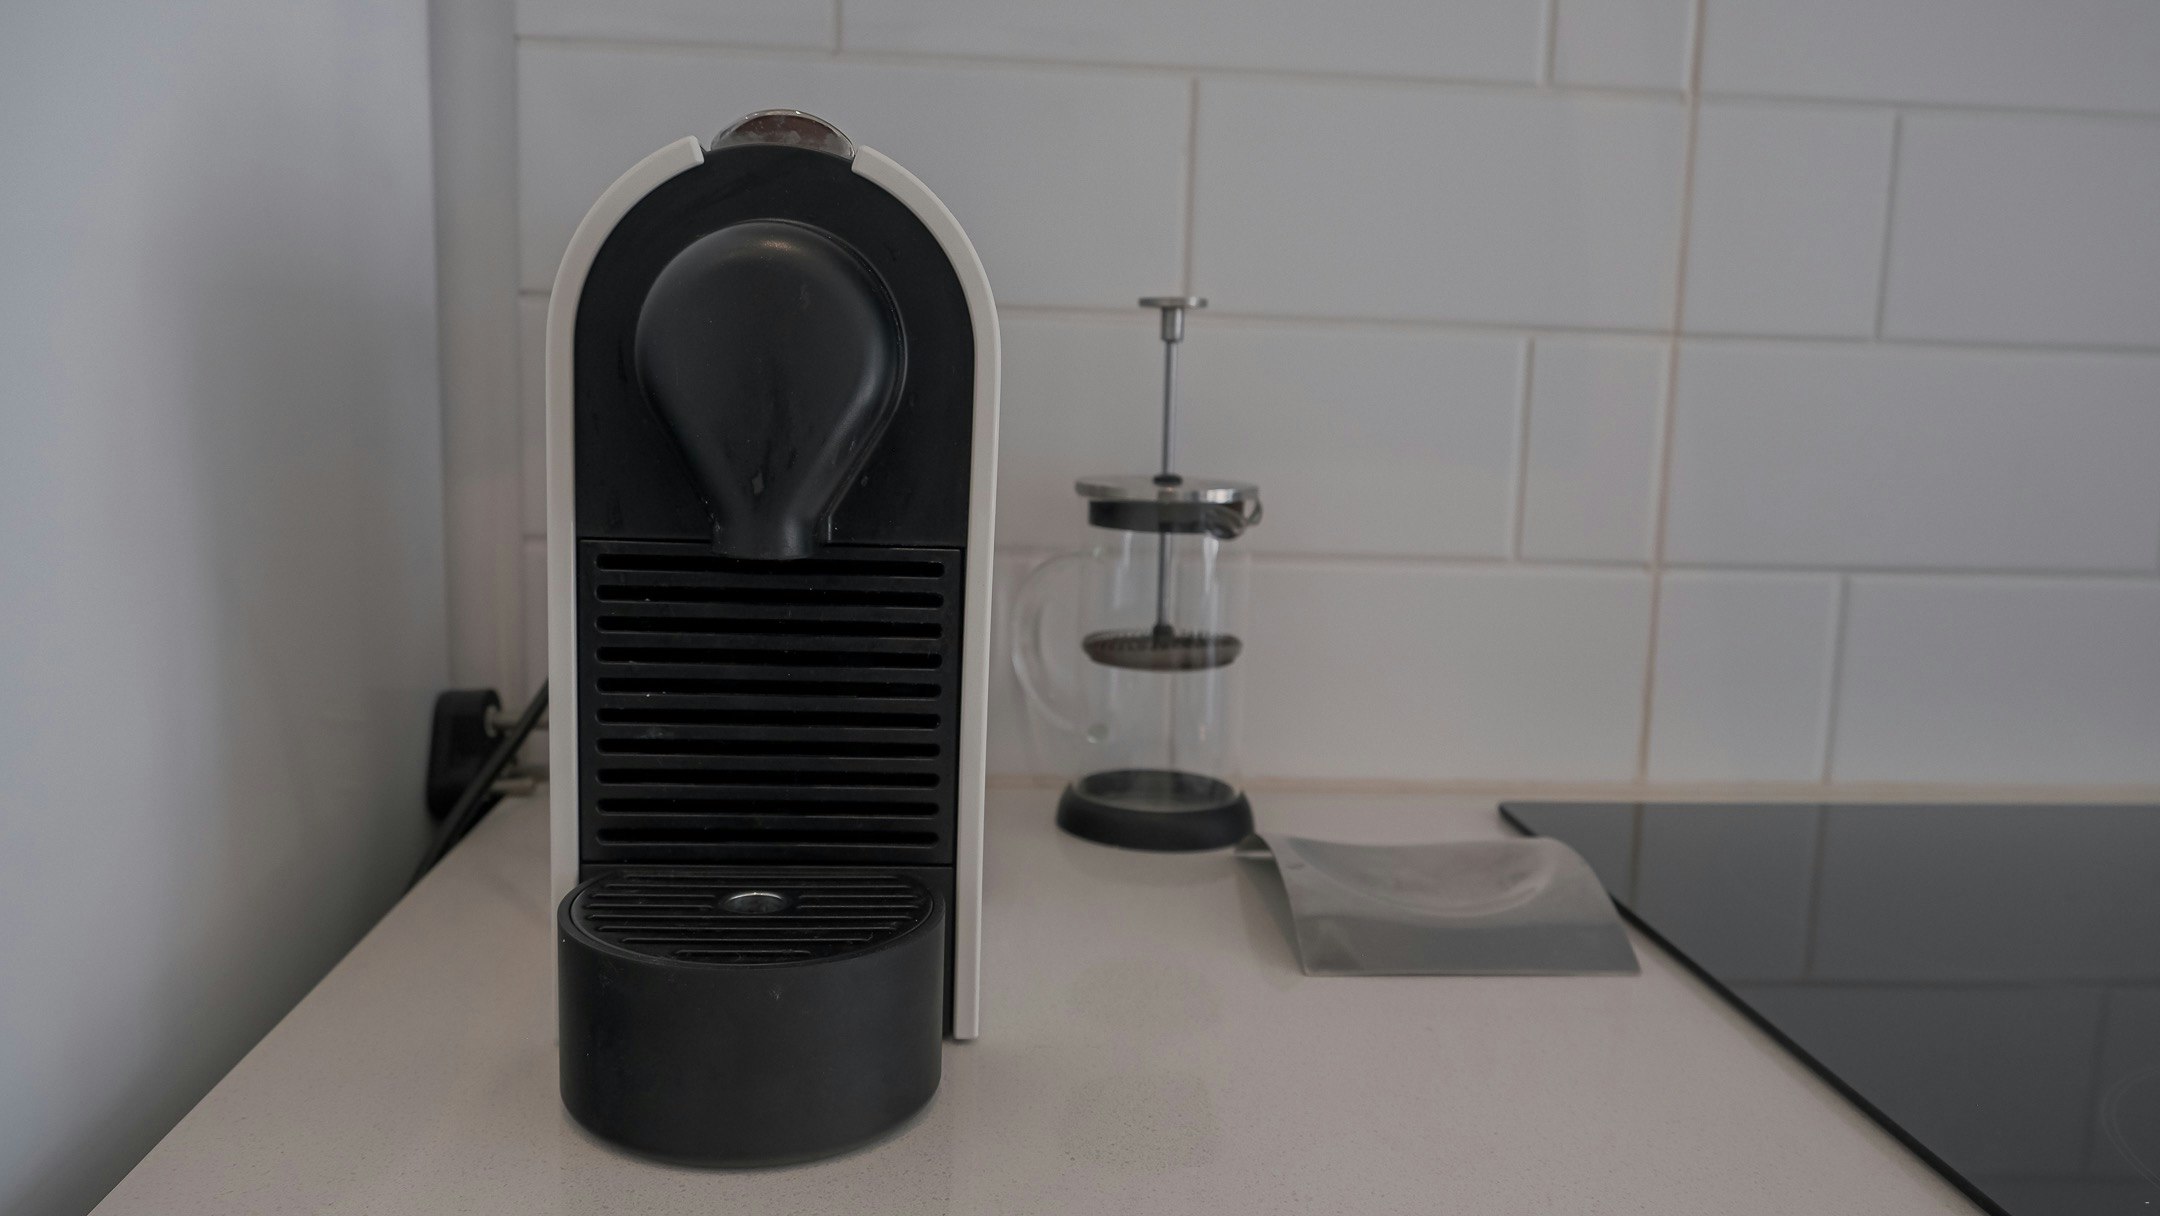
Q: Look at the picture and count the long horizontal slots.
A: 10